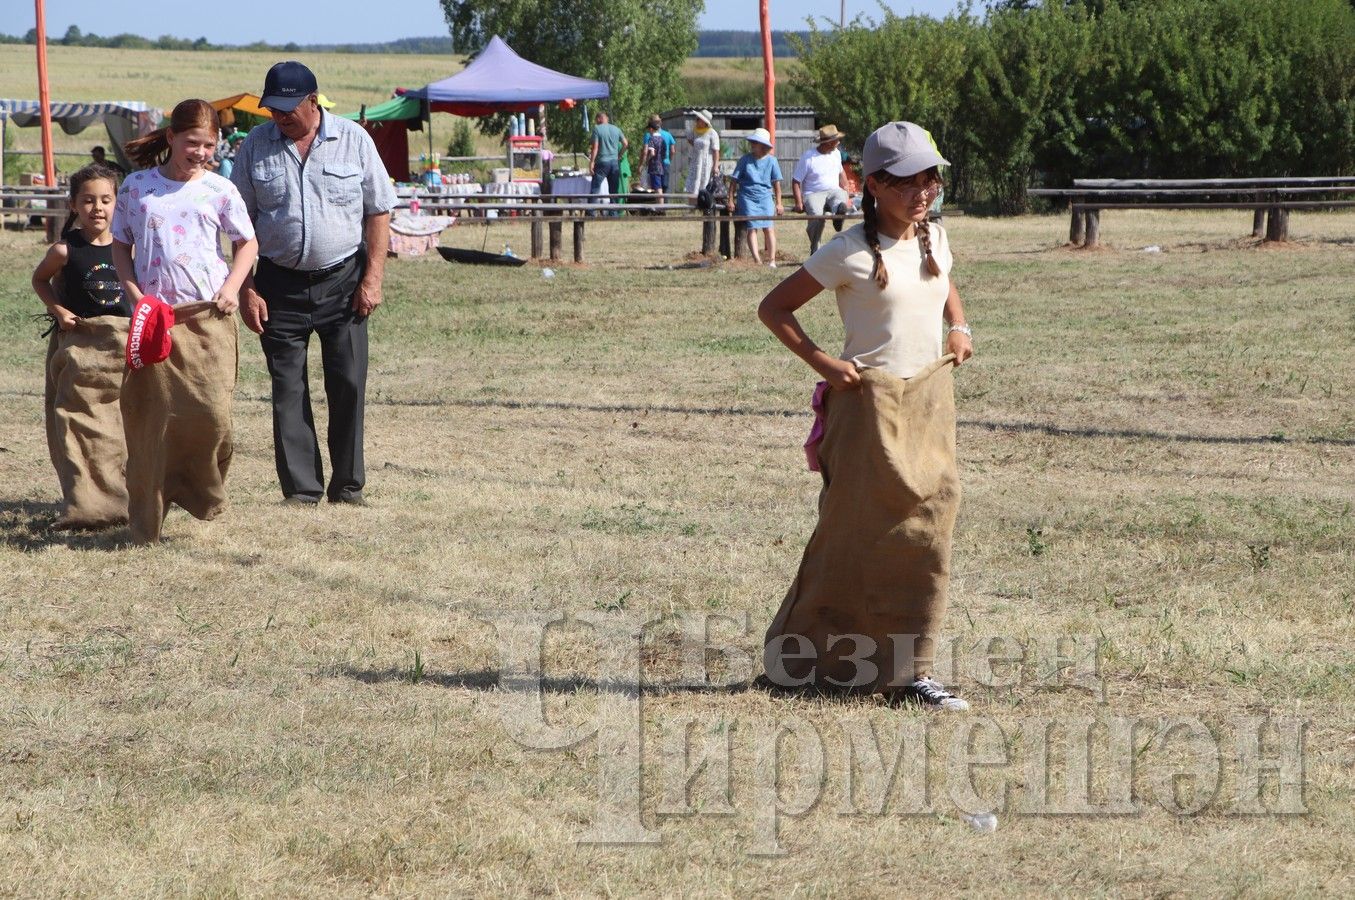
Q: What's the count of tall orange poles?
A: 2